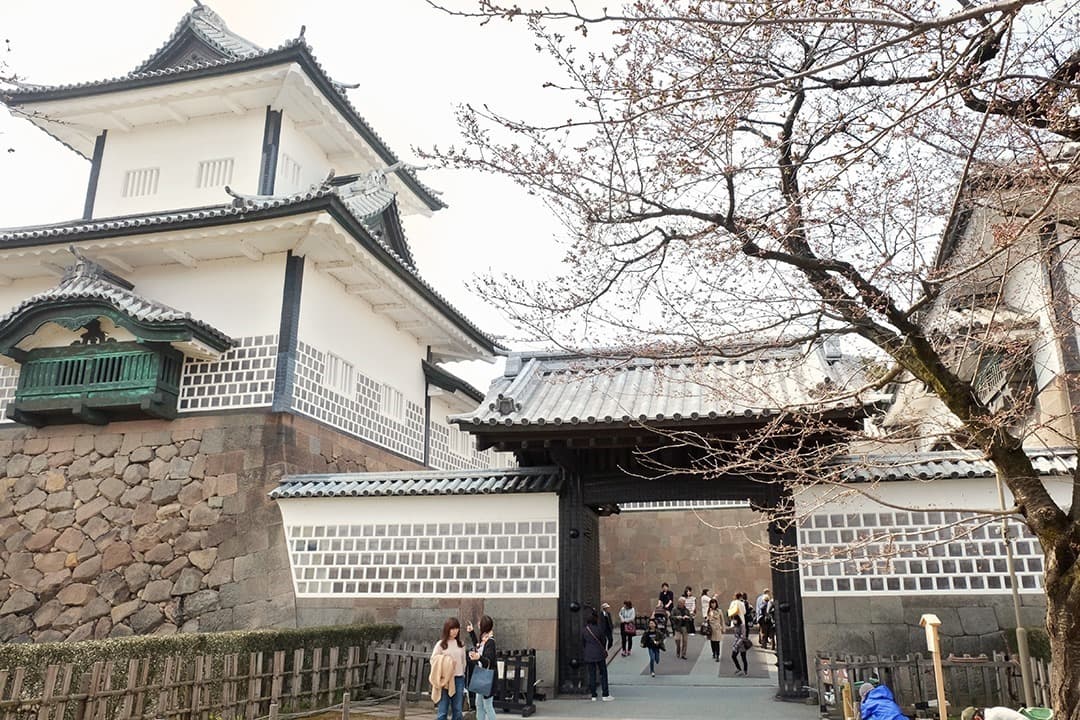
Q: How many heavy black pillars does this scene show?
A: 2